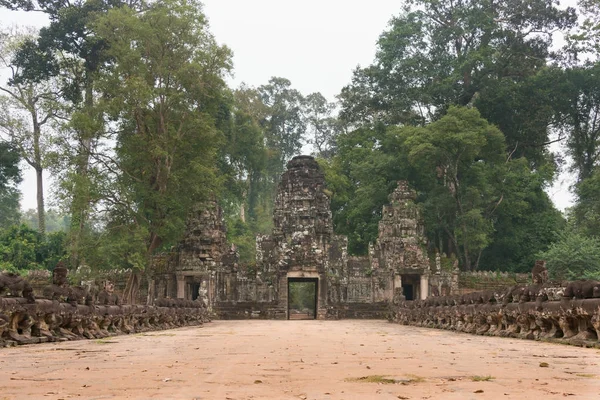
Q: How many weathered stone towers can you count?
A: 3